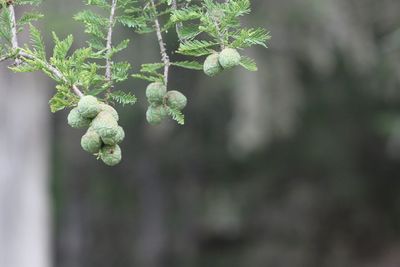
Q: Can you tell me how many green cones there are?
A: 12